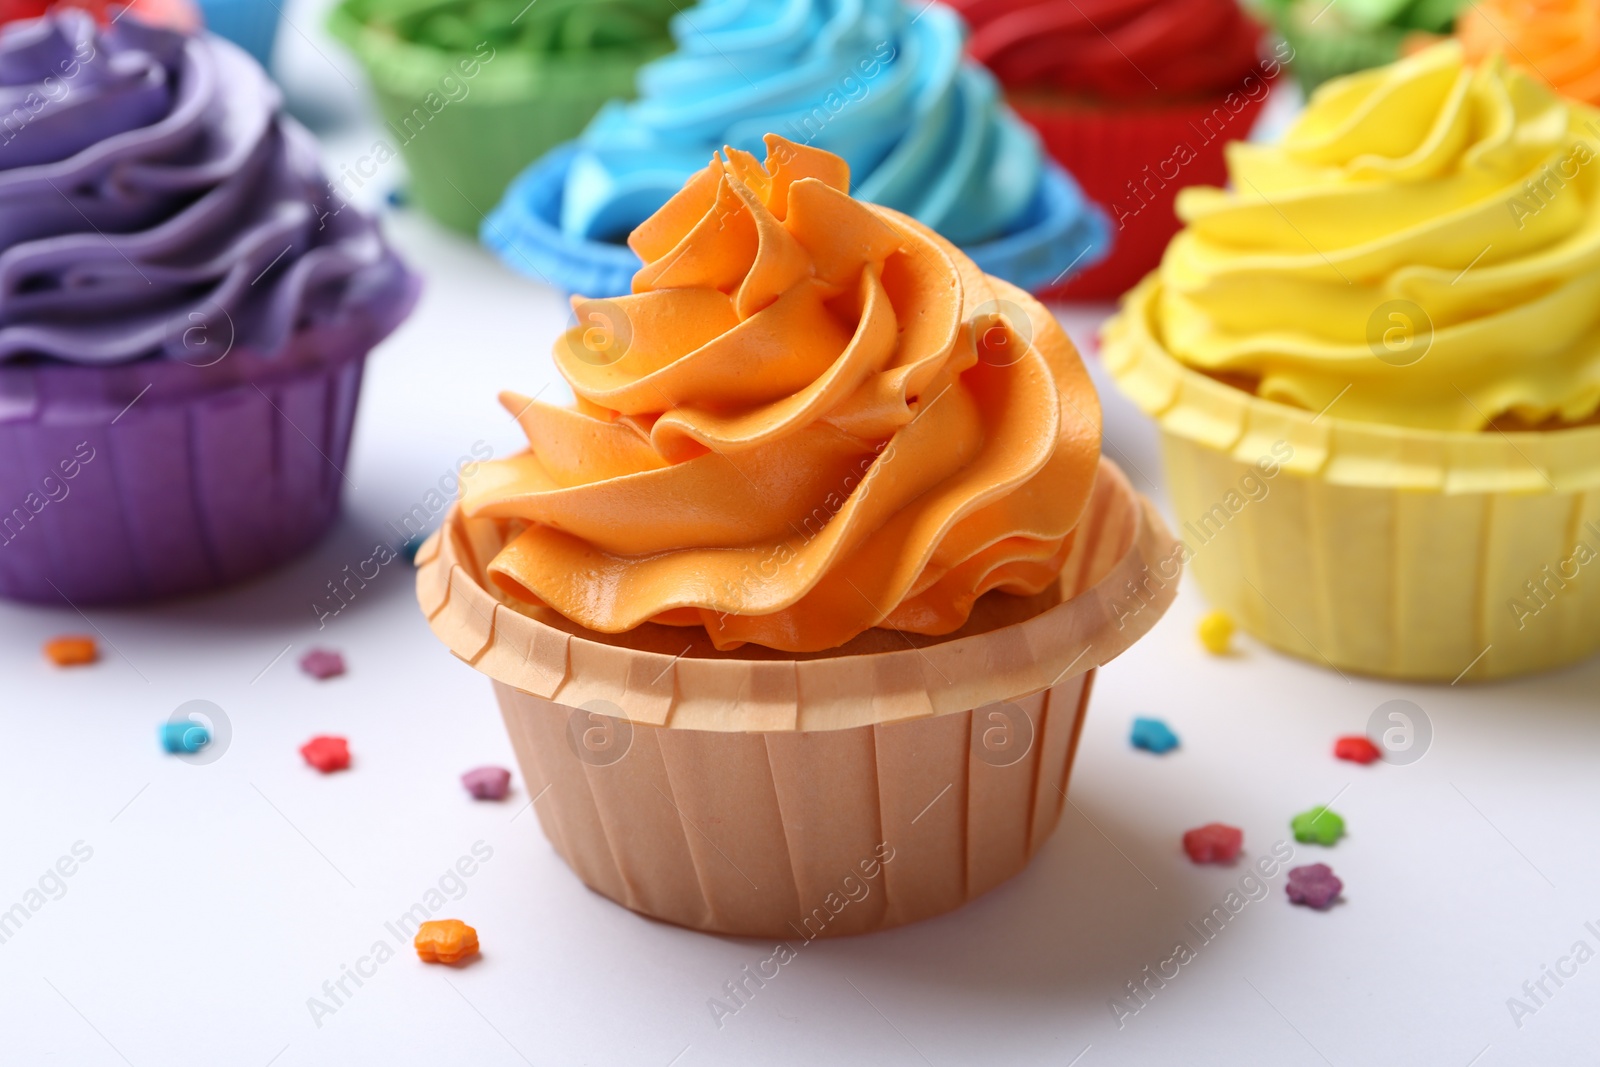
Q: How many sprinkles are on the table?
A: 12